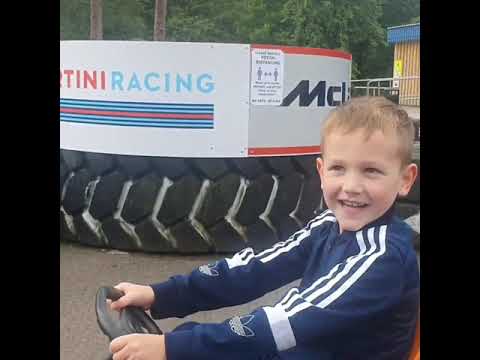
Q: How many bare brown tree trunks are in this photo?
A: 2